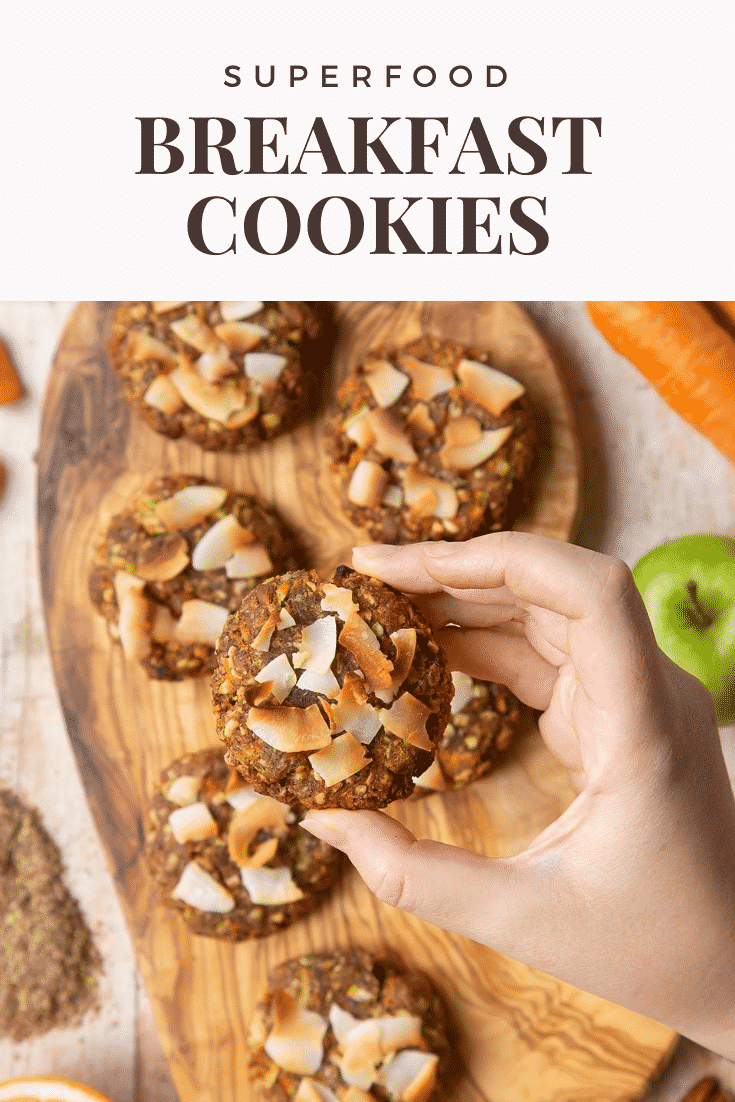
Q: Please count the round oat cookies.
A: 7